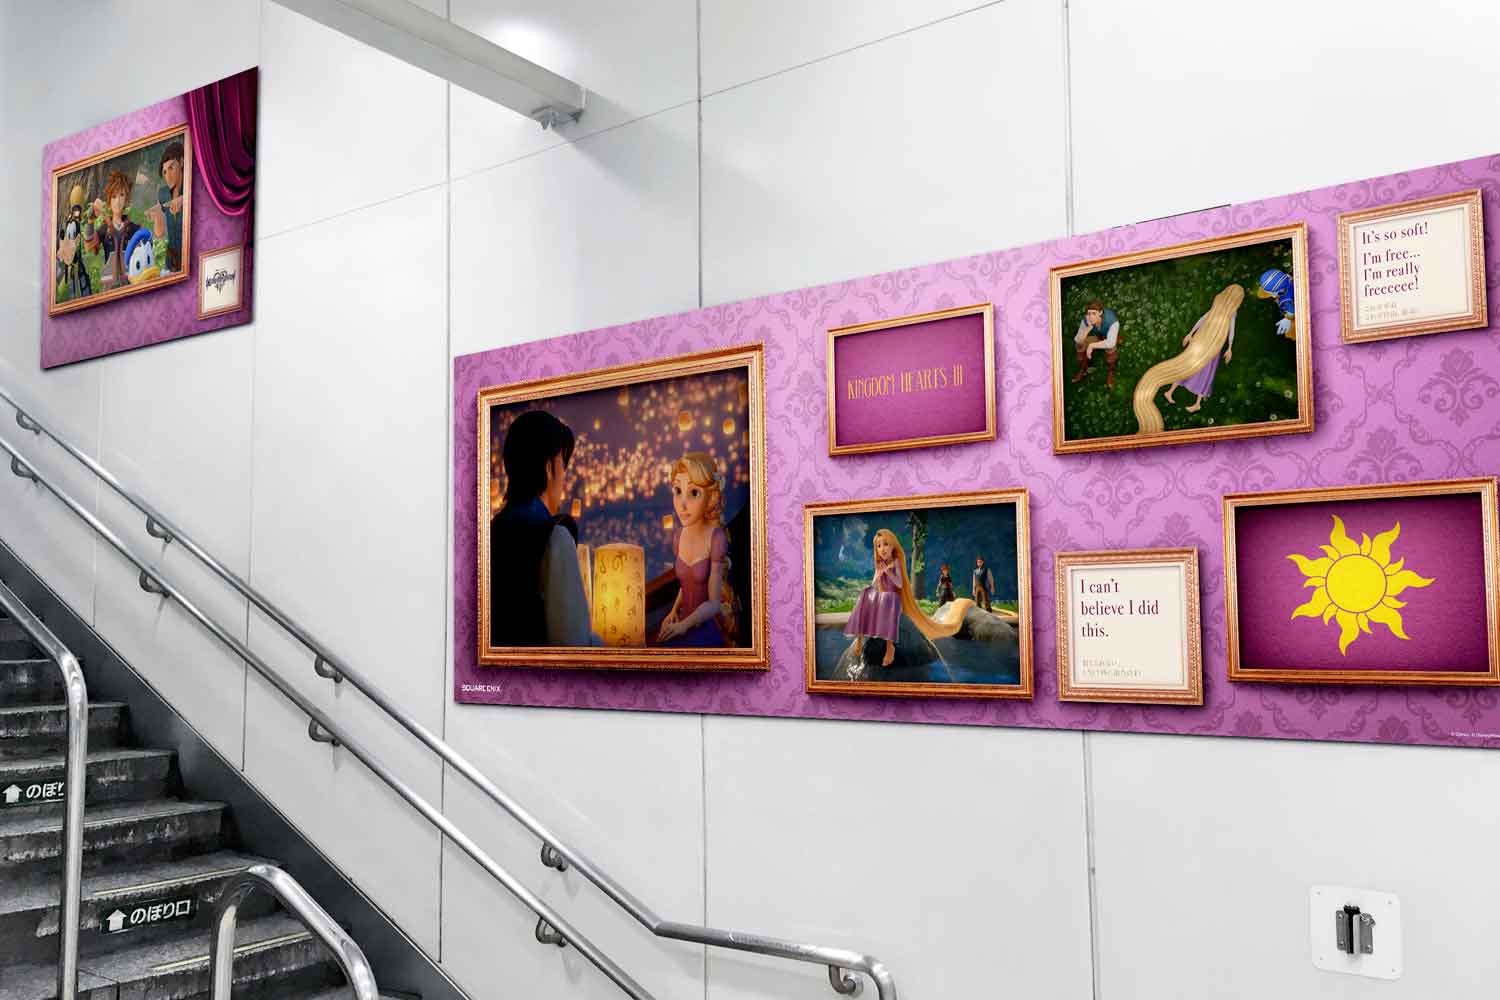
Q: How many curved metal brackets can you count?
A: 9